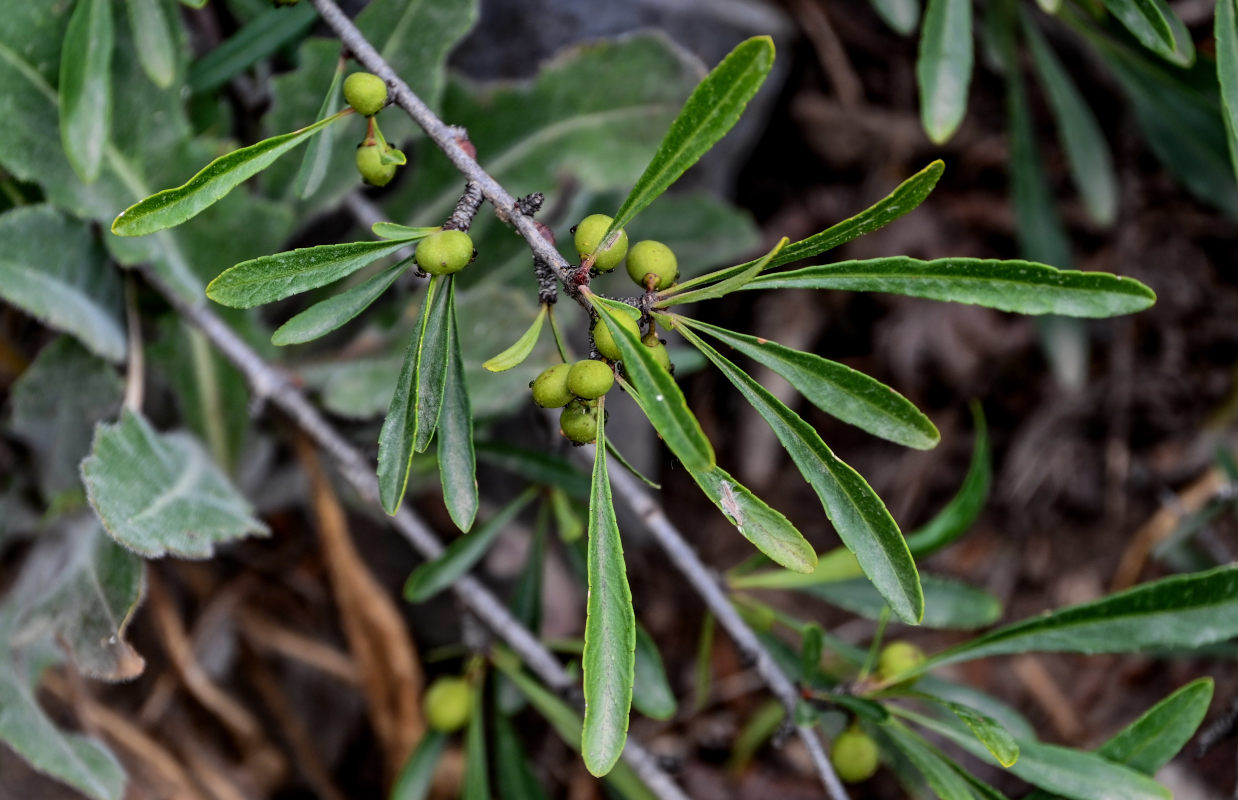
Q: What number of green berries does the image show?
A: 13